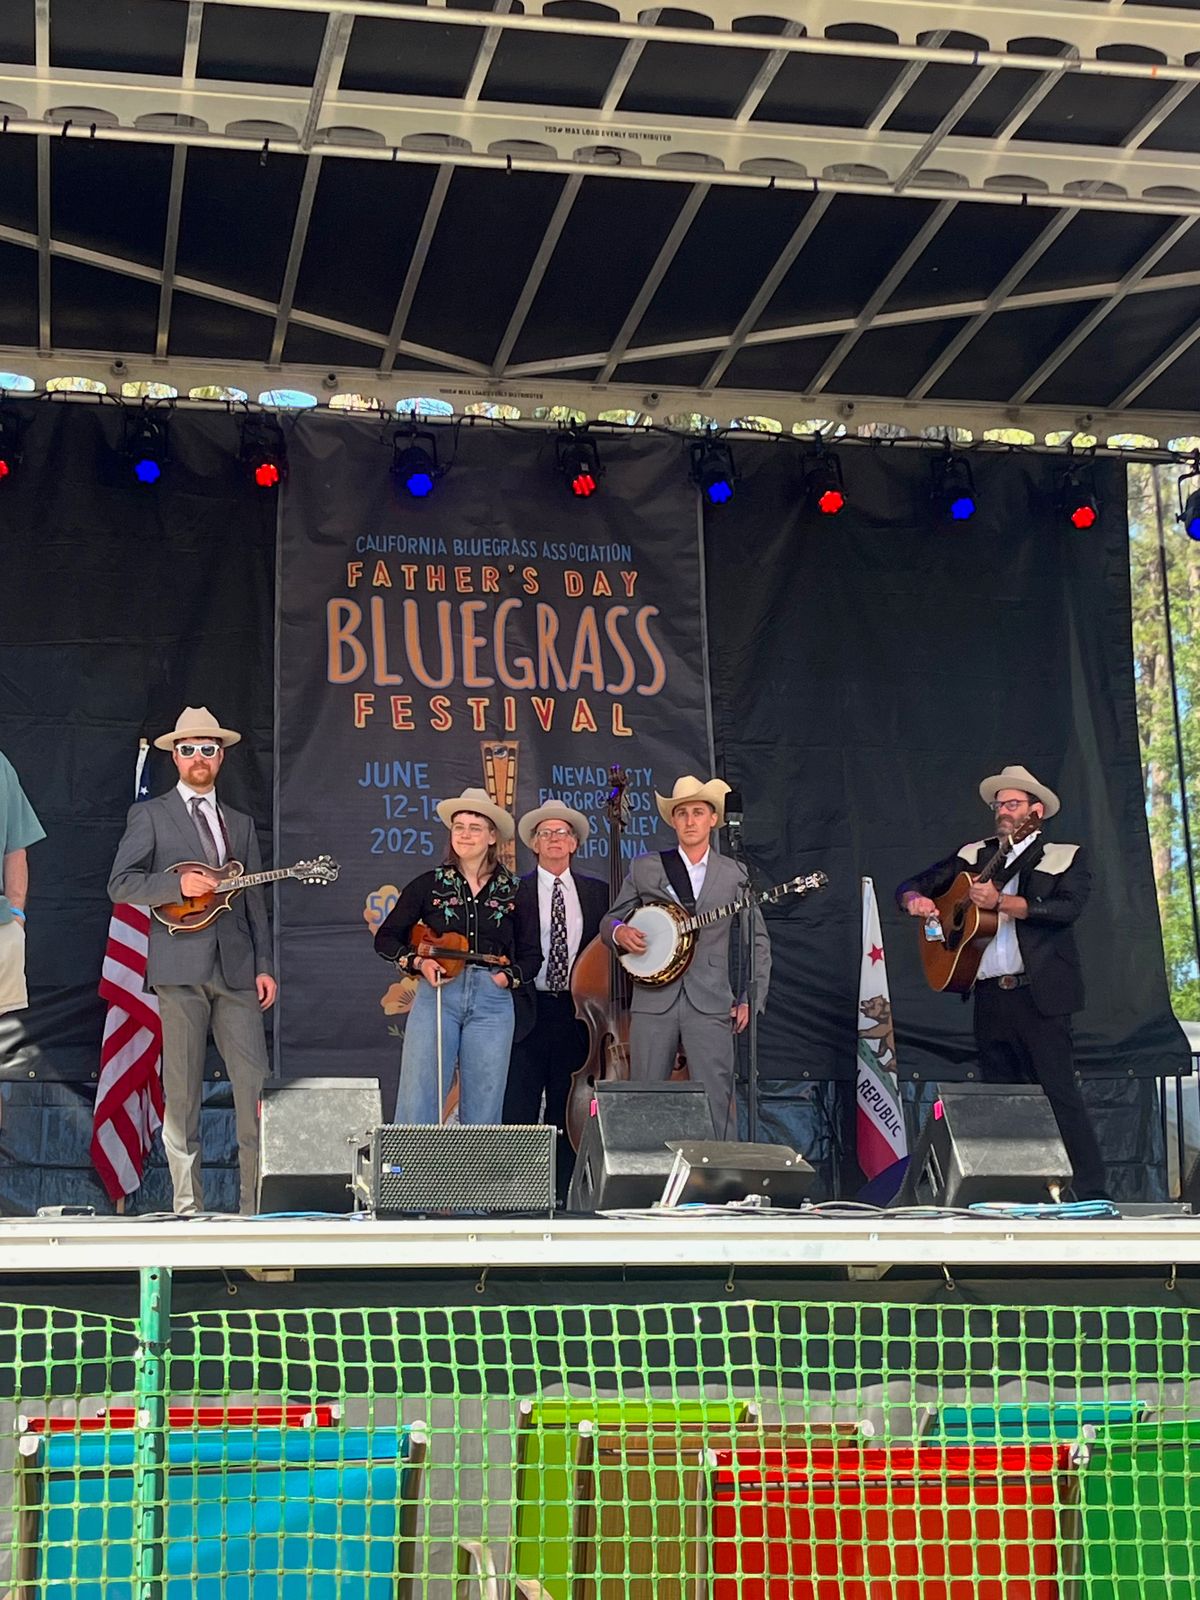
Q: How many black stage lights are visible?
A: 10